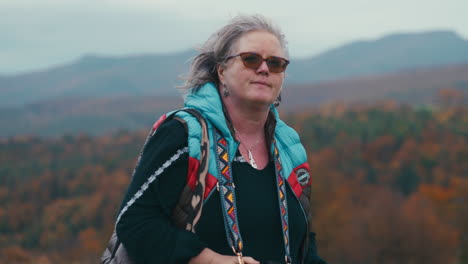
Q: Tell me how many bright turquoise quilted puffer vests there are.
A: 1